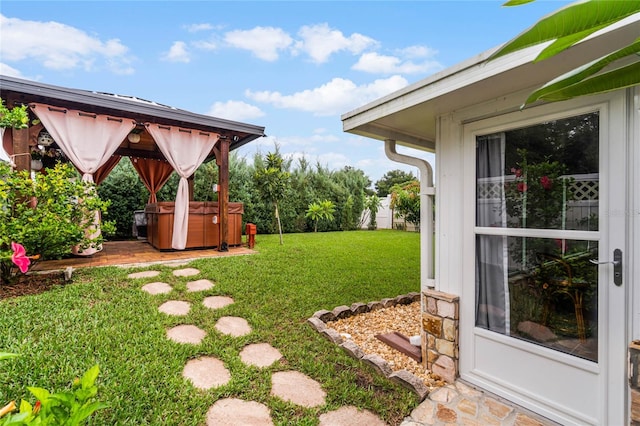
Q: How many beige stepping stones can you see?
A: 13